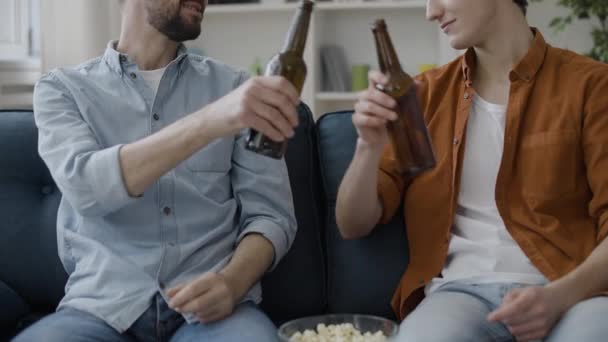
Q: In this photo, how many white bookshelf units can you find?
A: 1